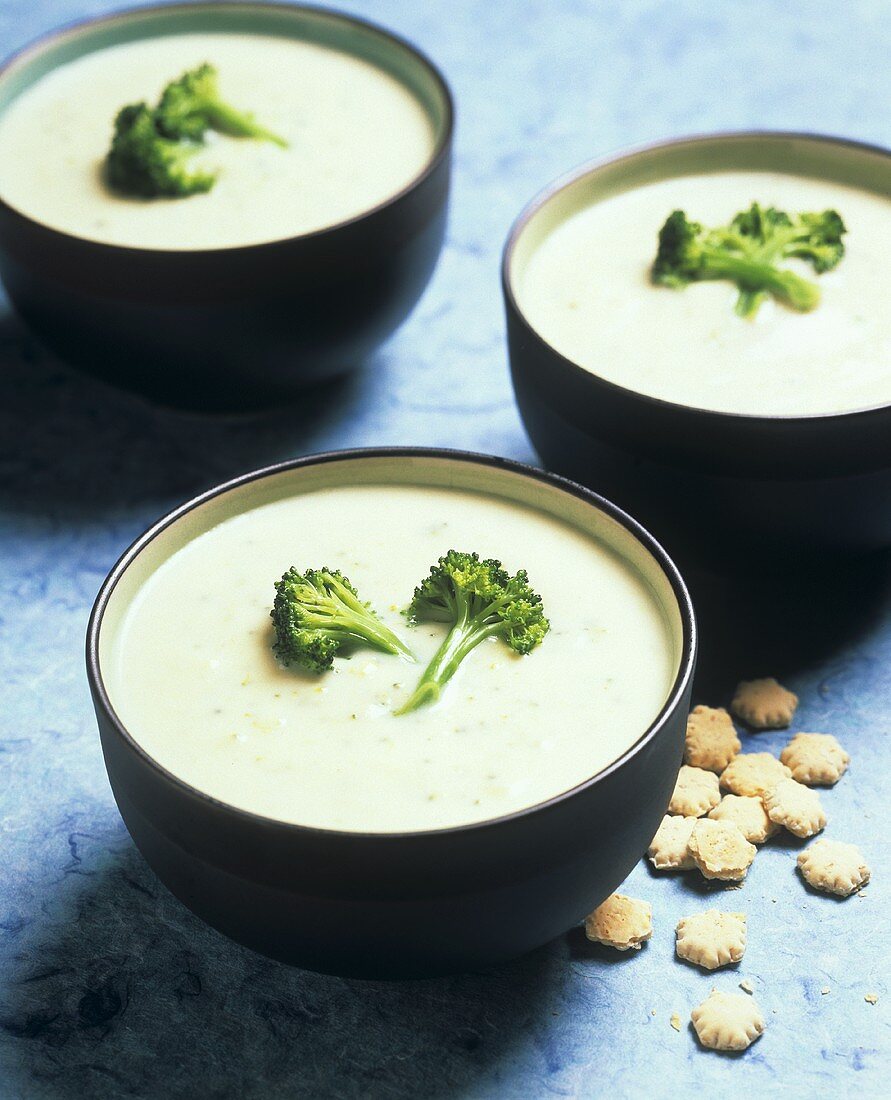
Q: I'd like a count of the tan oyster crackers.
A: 13